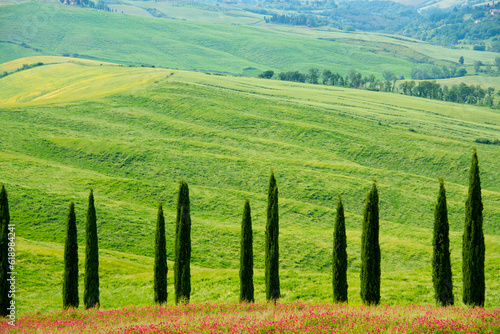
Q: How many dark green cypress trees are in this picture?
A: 11